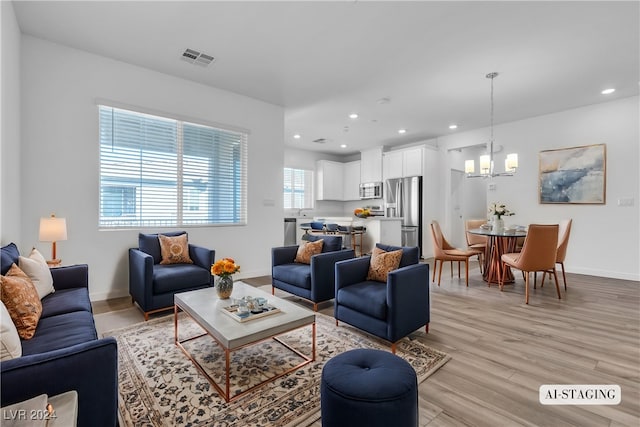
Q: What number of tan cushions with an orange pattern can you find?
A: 4